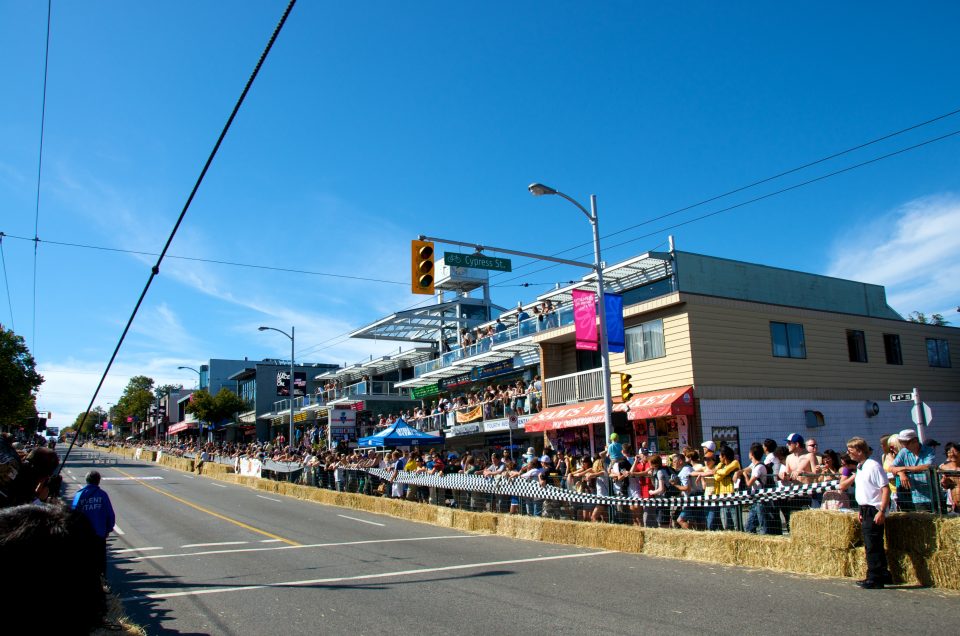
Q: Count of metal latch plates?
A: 0